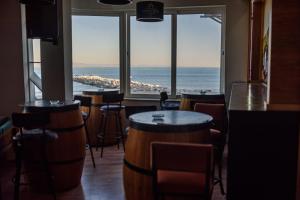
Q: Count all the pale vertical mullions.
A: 2